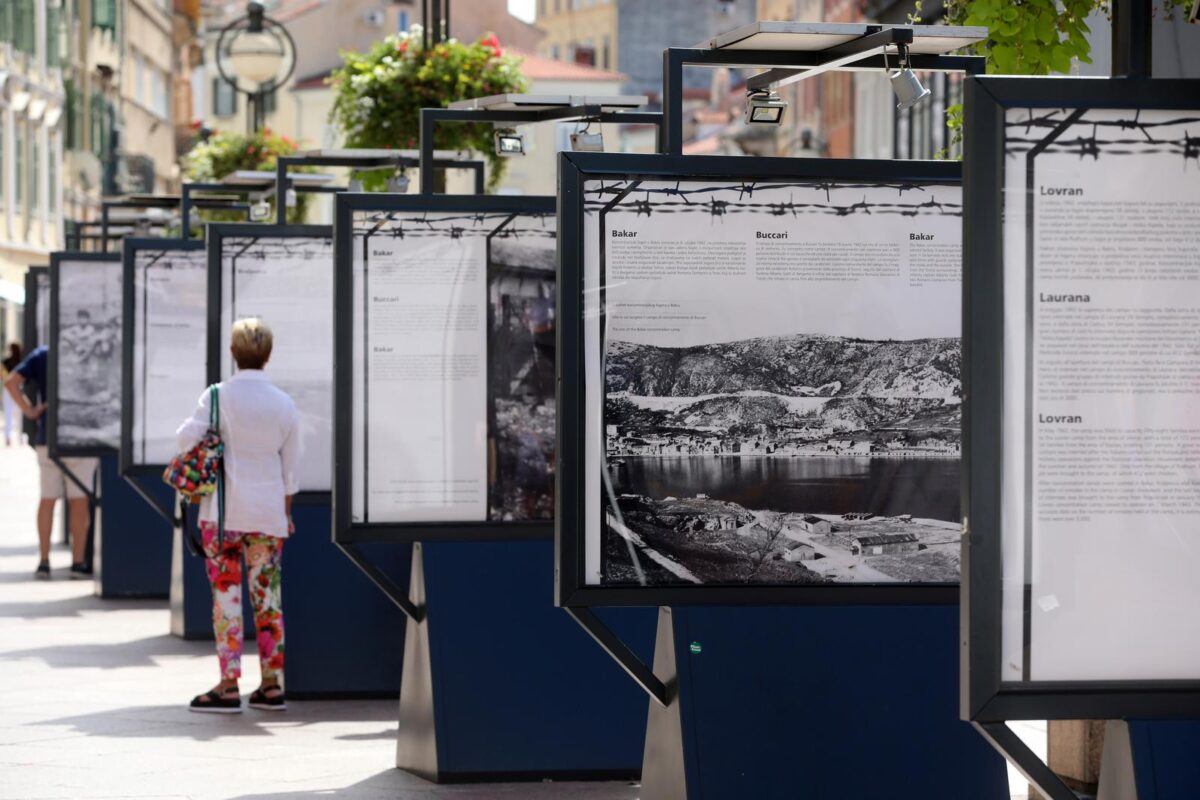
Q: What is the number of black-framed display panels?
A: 7